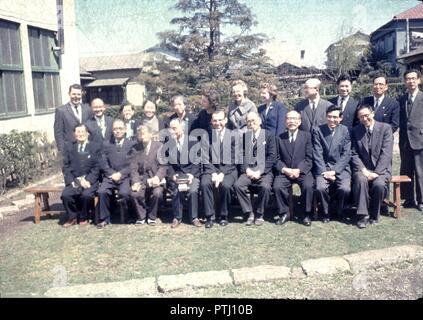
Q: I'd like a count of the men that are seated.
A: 9